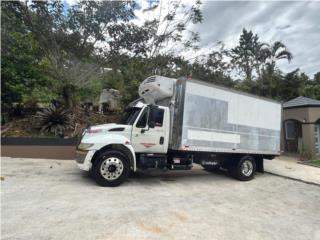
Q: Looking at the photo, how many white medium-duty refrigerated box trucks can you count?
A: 1